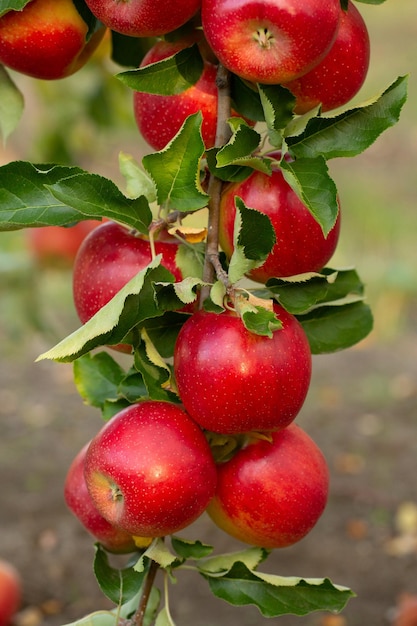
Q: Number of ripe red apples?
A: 11